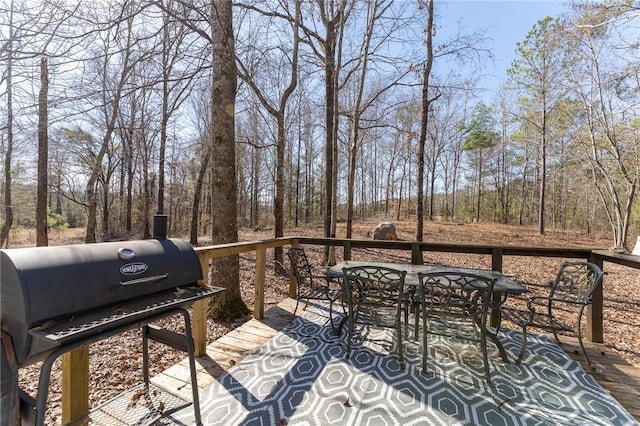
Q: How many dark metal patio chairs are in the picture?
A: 4